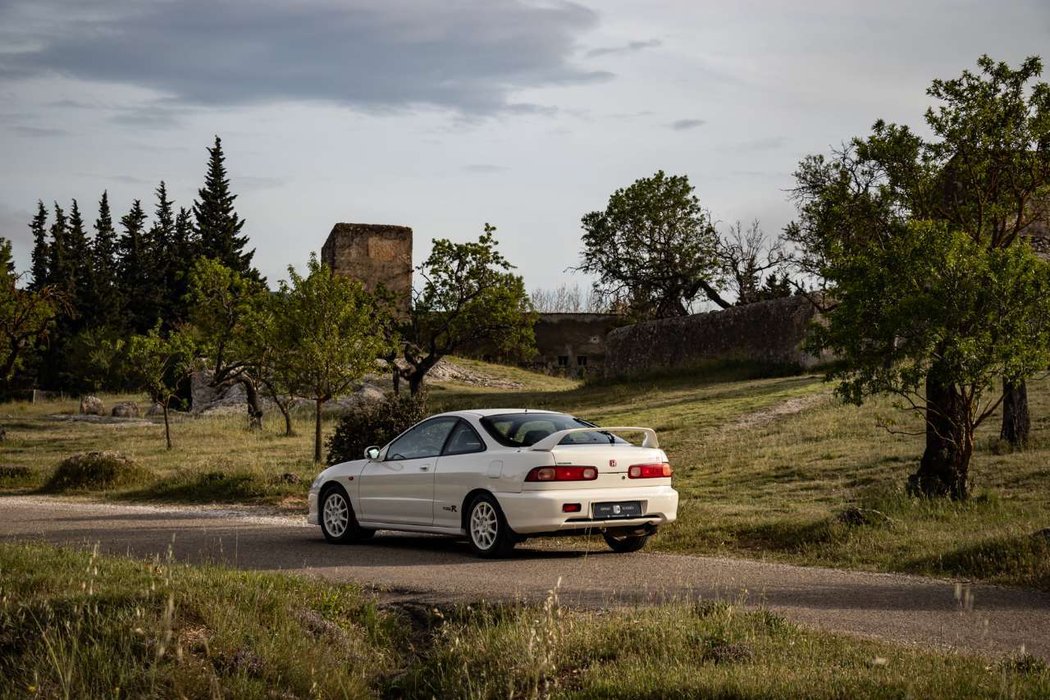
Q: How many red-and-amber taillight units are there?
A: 2